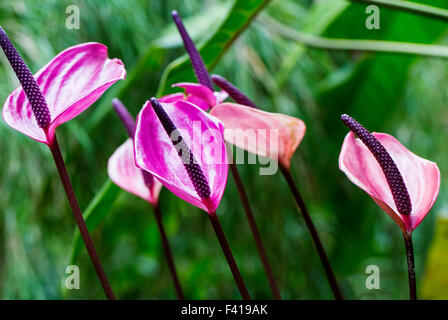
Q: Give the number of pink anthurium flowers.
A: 6